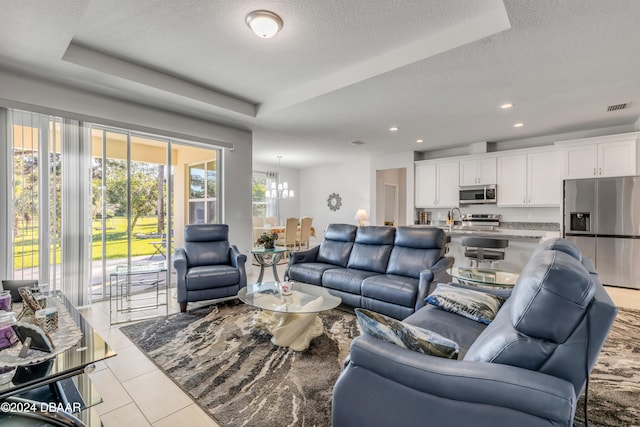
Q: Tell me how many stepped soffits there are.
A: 1